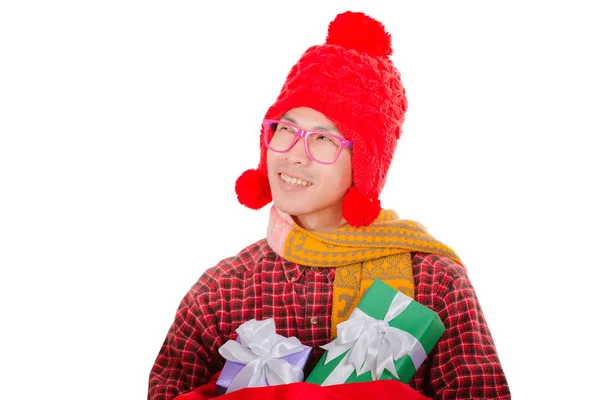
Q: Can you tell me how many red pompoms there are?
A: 3